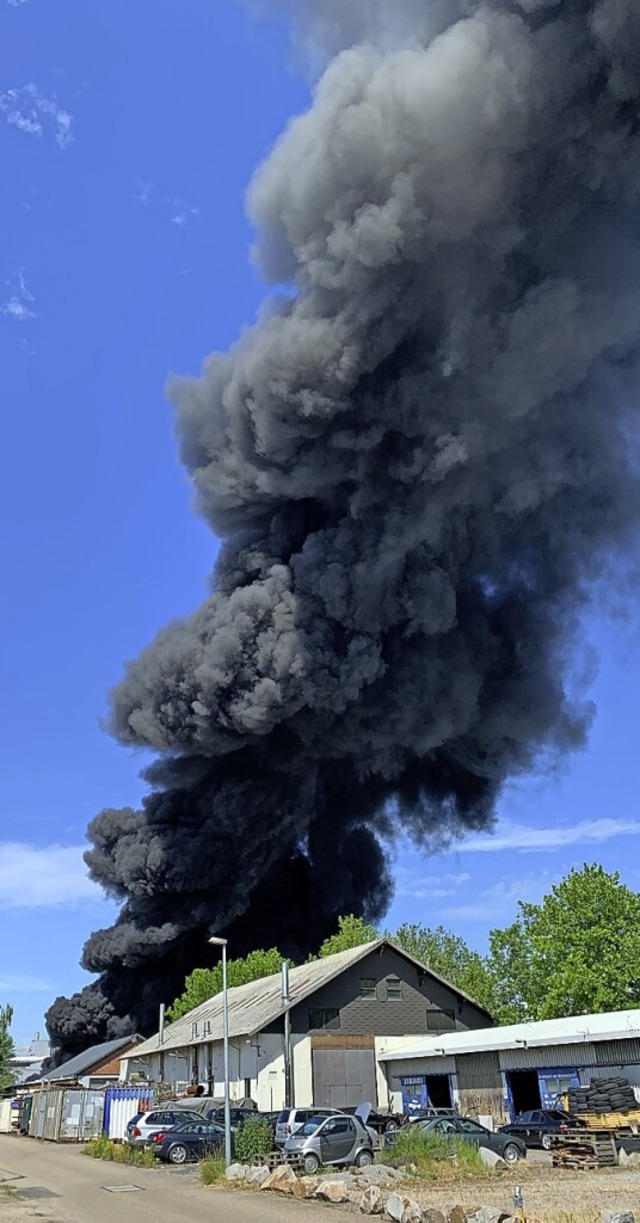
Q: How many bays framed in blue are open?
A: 2